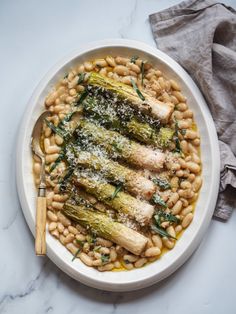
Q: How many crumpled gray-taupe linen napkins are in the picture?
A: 1